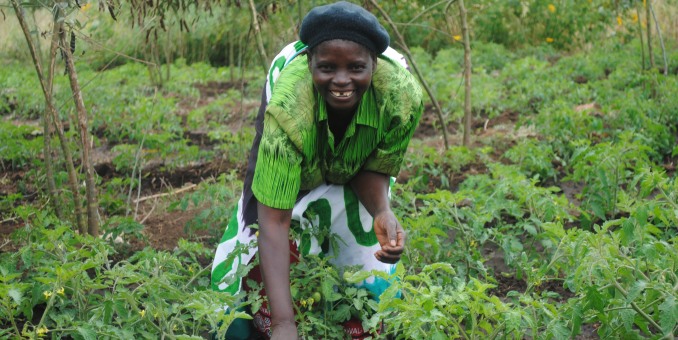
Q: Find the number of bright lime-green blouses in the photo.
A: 1